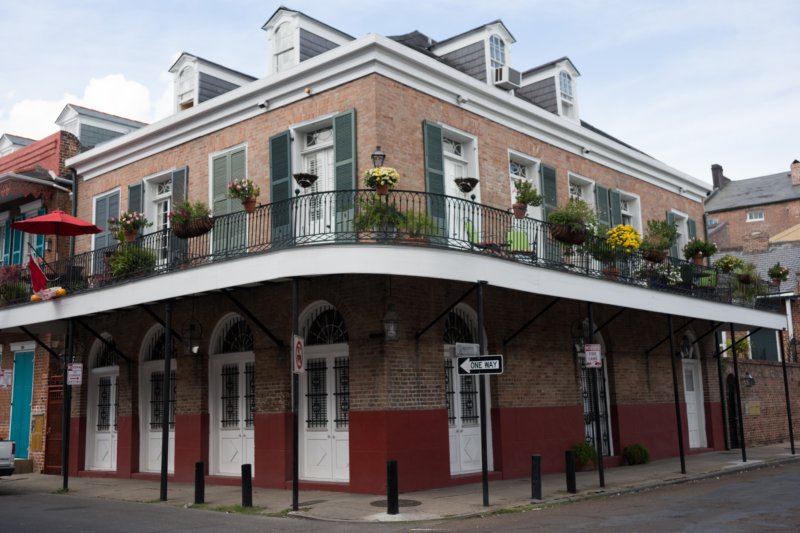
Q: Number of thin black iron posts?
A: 8